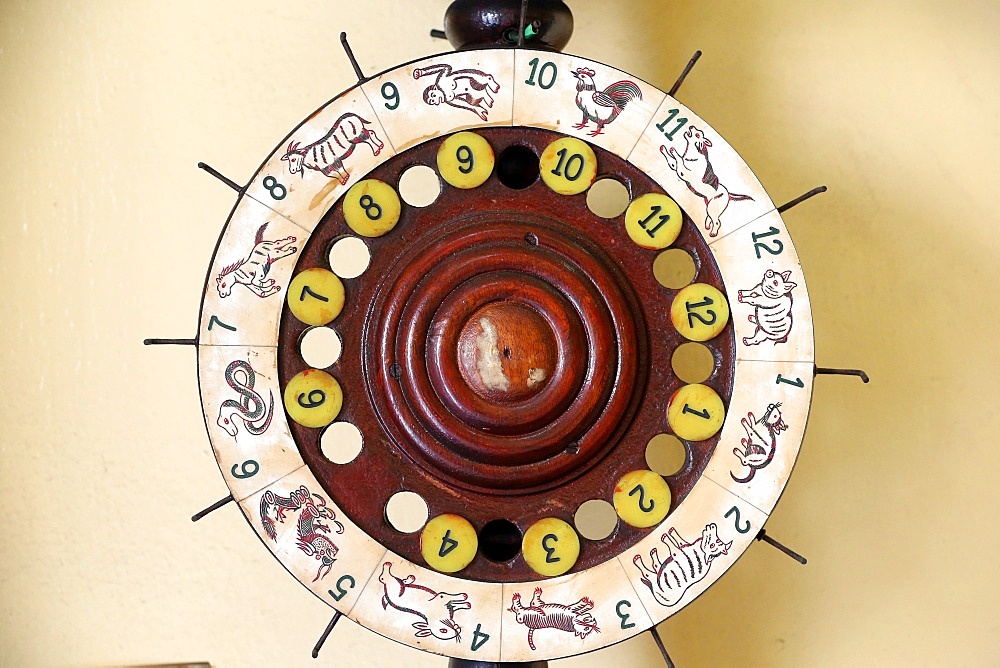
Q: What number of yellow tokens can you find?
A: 11